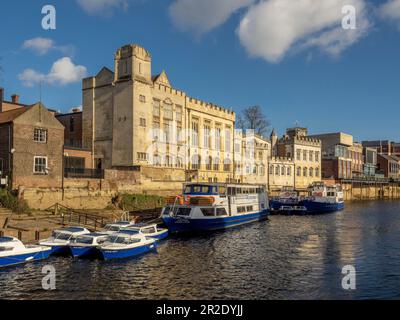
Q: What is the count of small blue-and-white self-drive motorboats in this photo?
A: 6